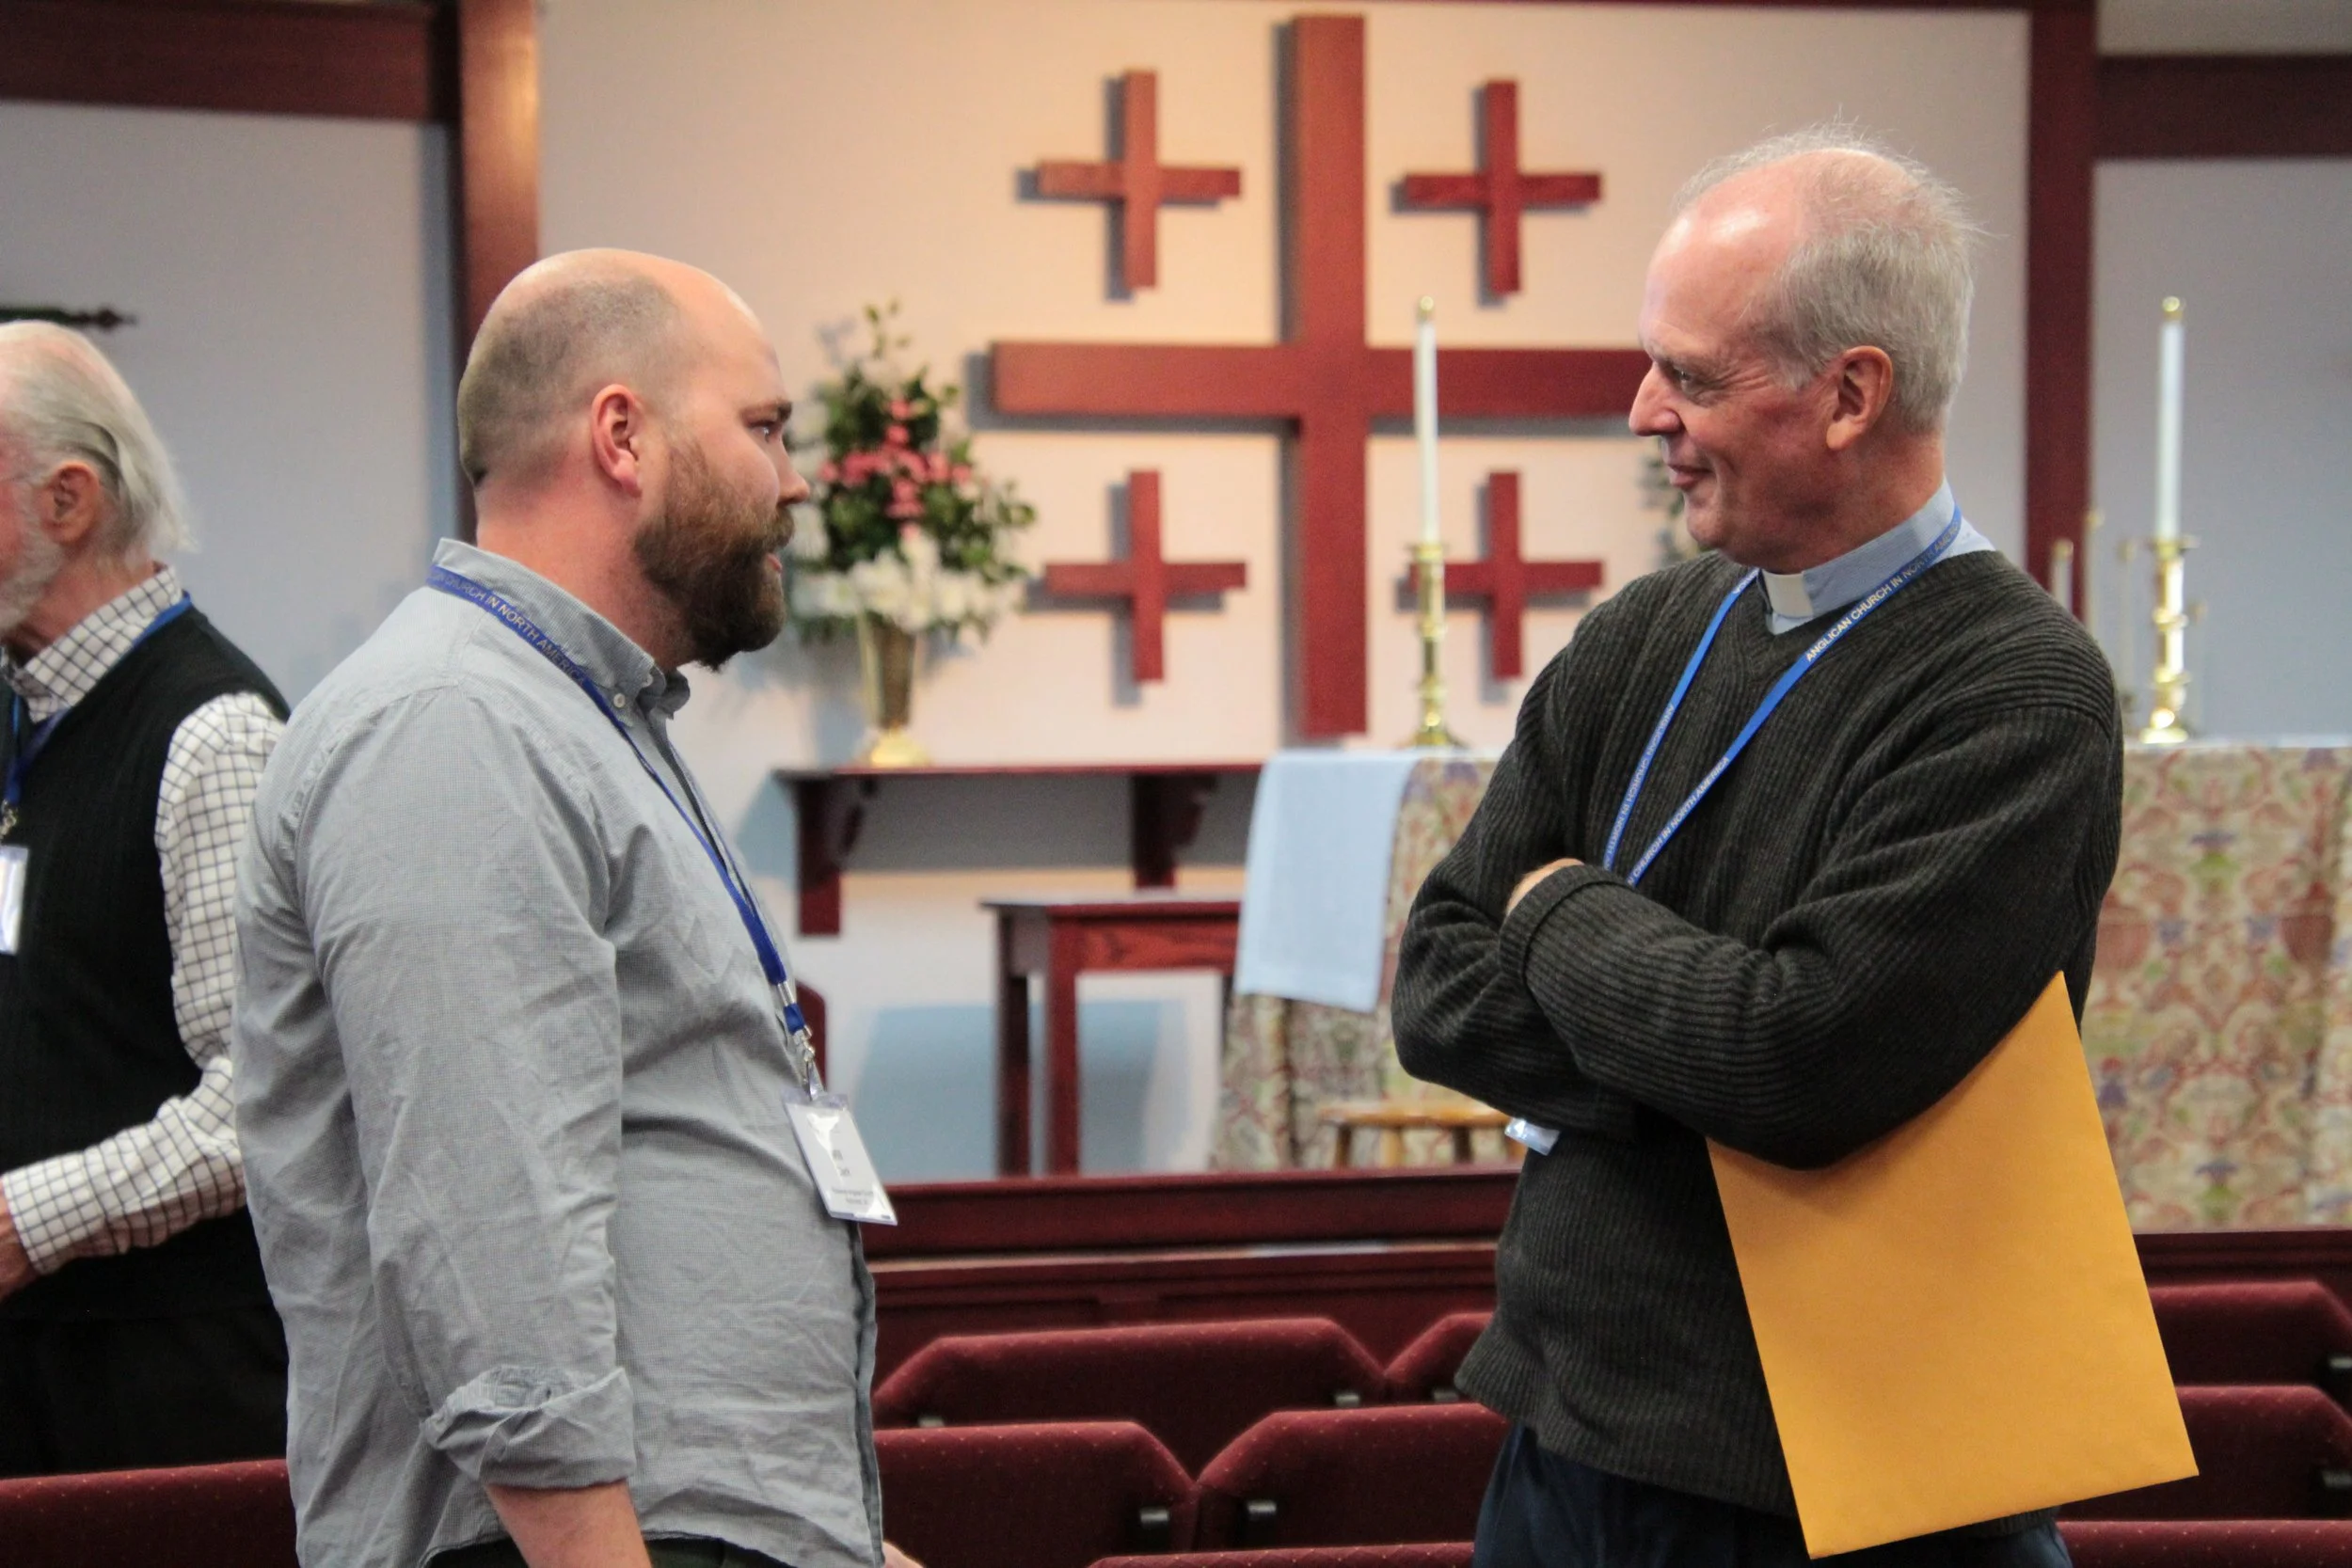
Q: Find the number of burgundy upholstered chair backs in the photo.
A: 9